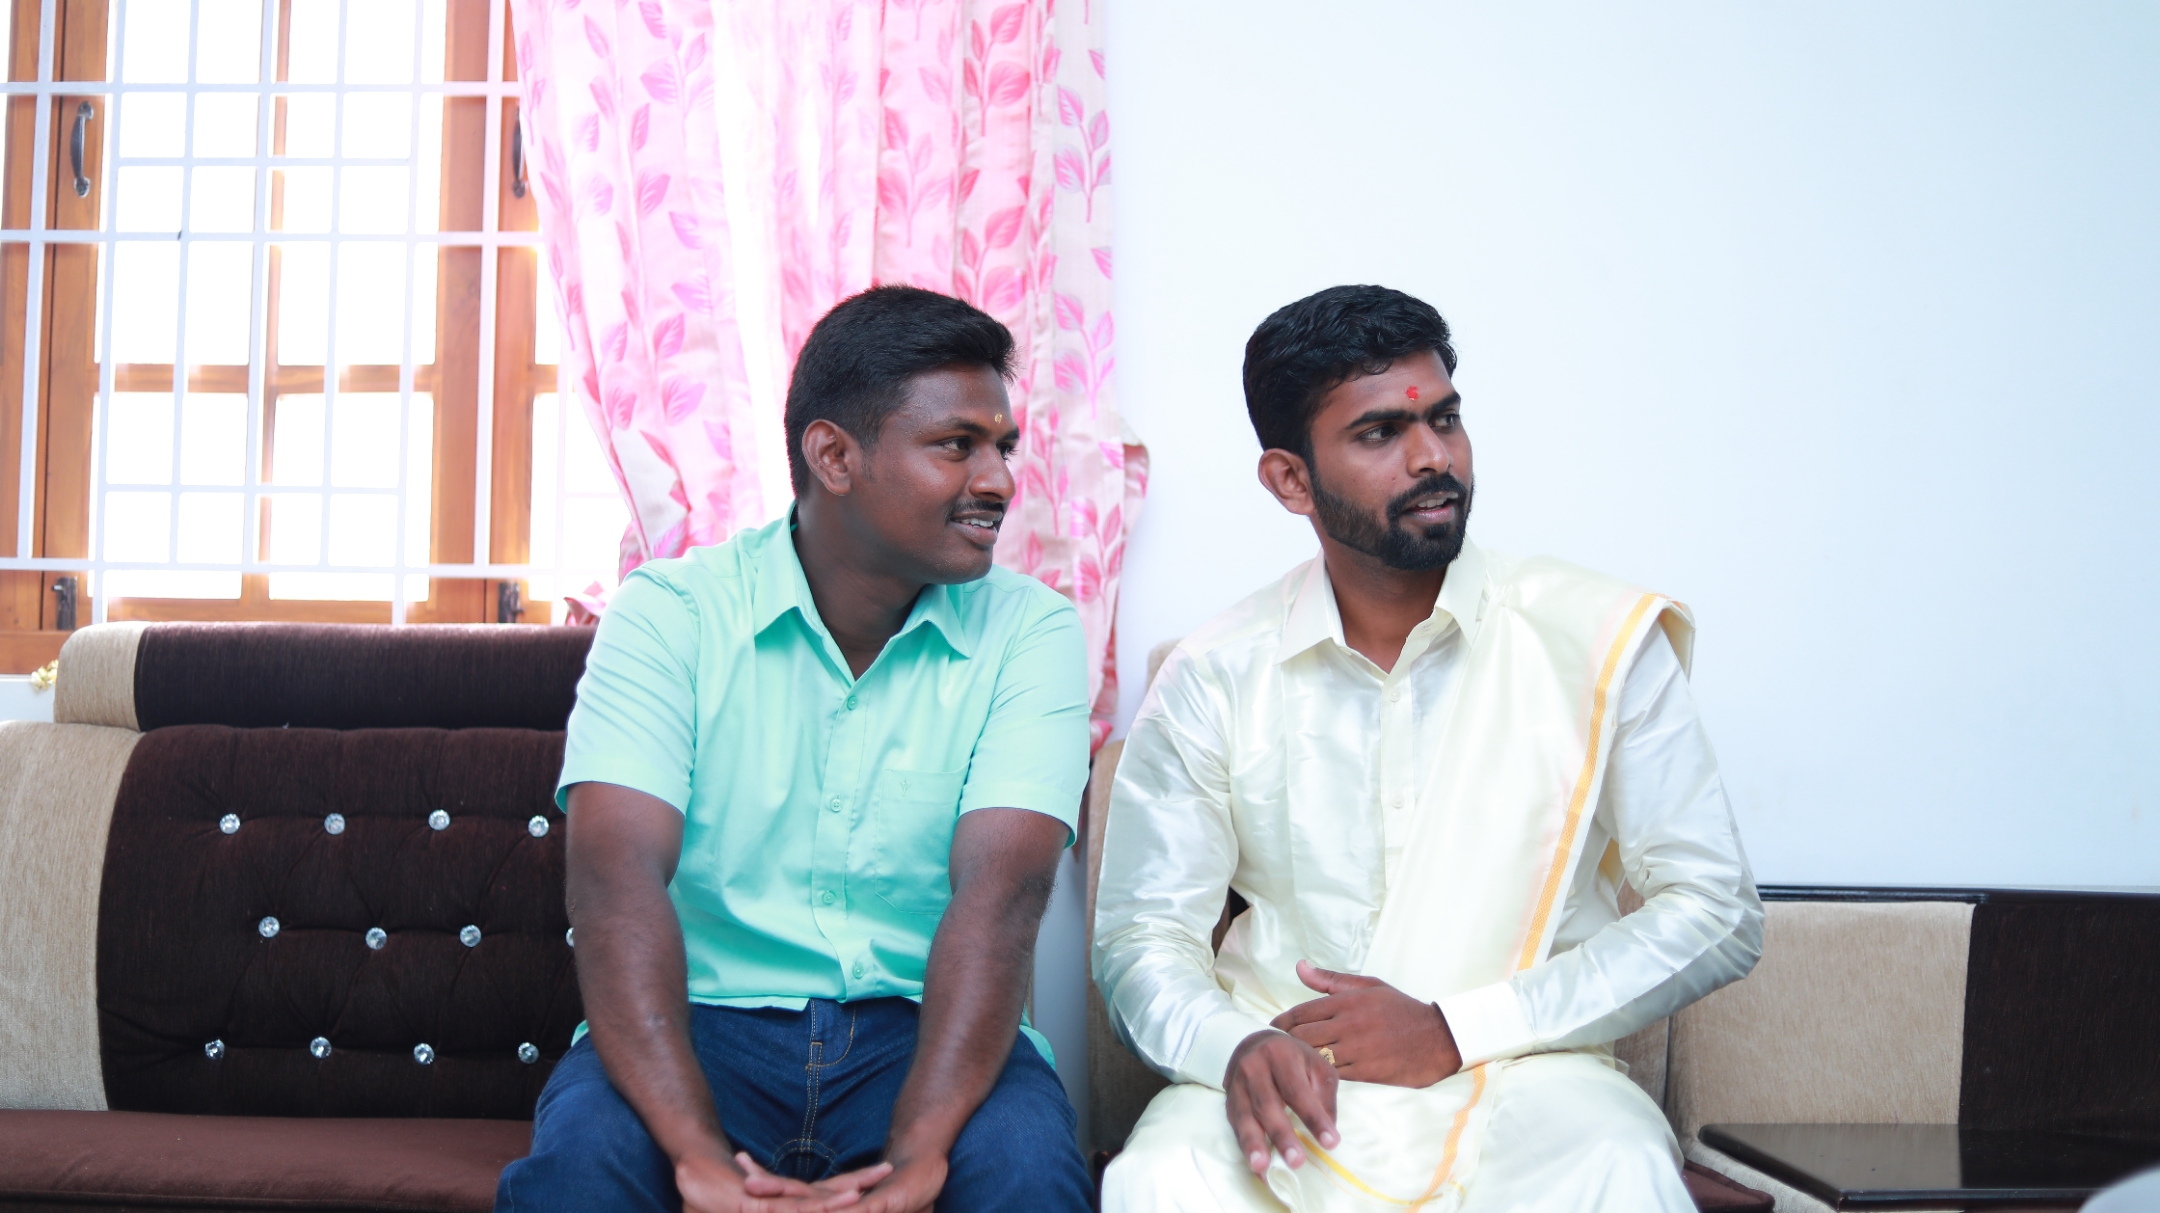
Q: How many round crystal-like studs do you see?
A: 12